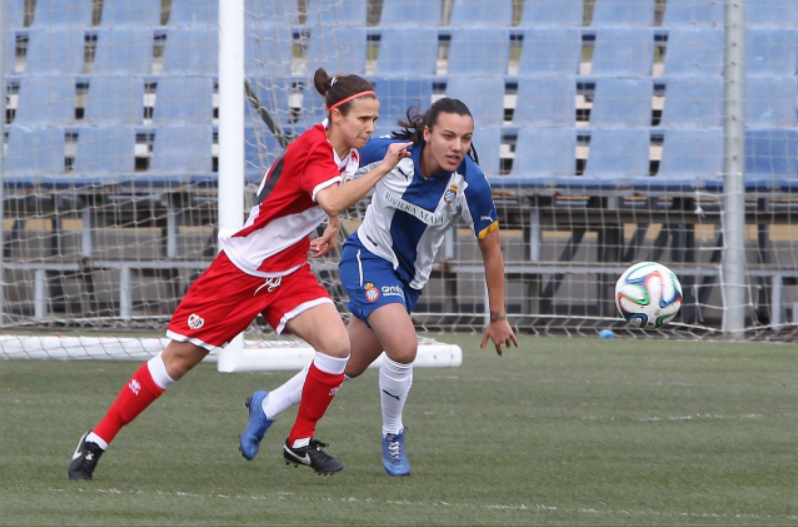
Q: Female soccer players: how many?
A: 2